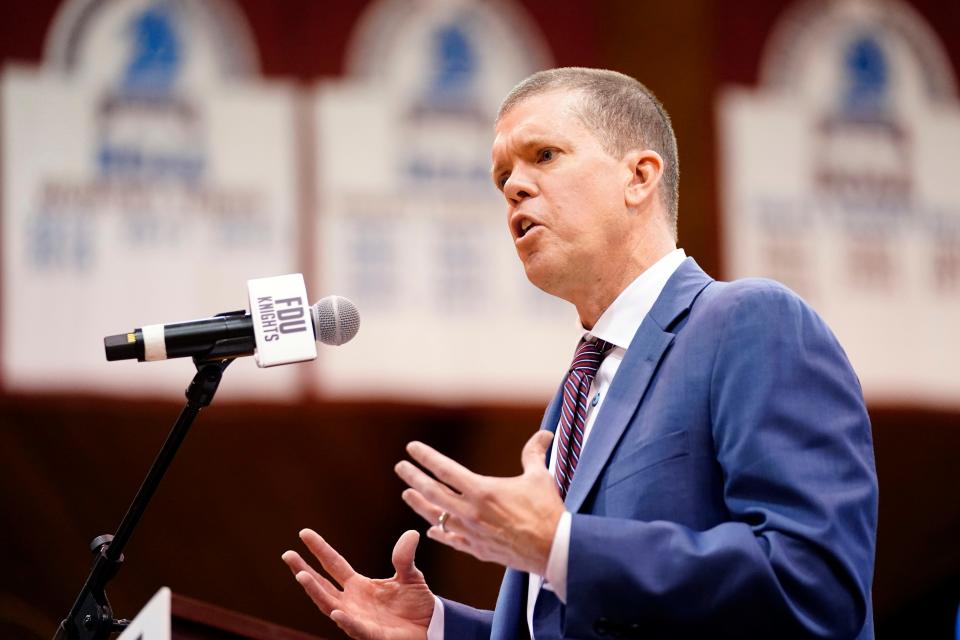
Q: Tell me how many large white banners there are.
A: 3